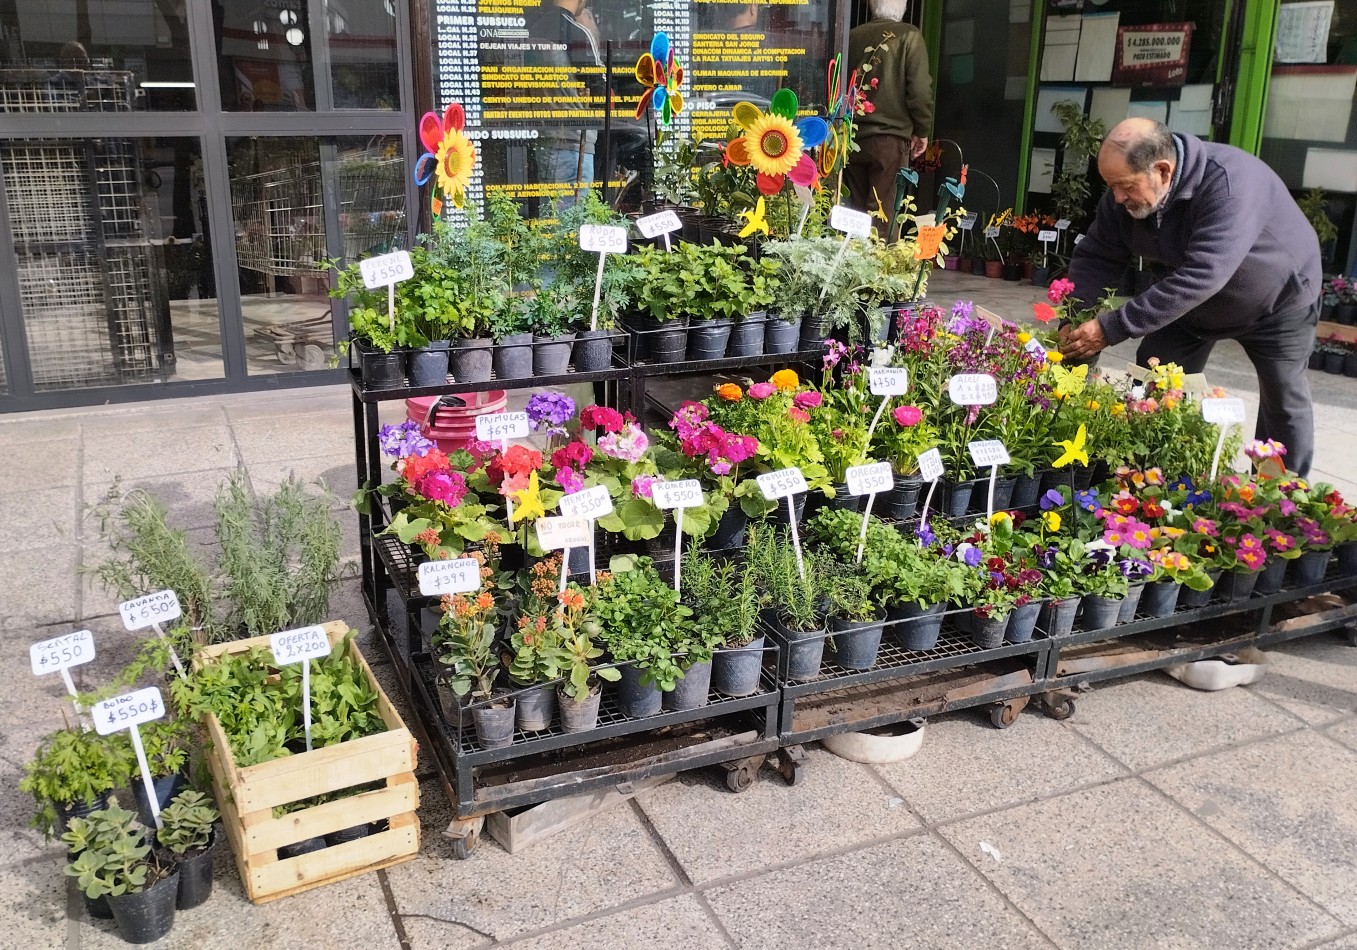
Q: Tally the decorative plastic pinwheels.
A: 4